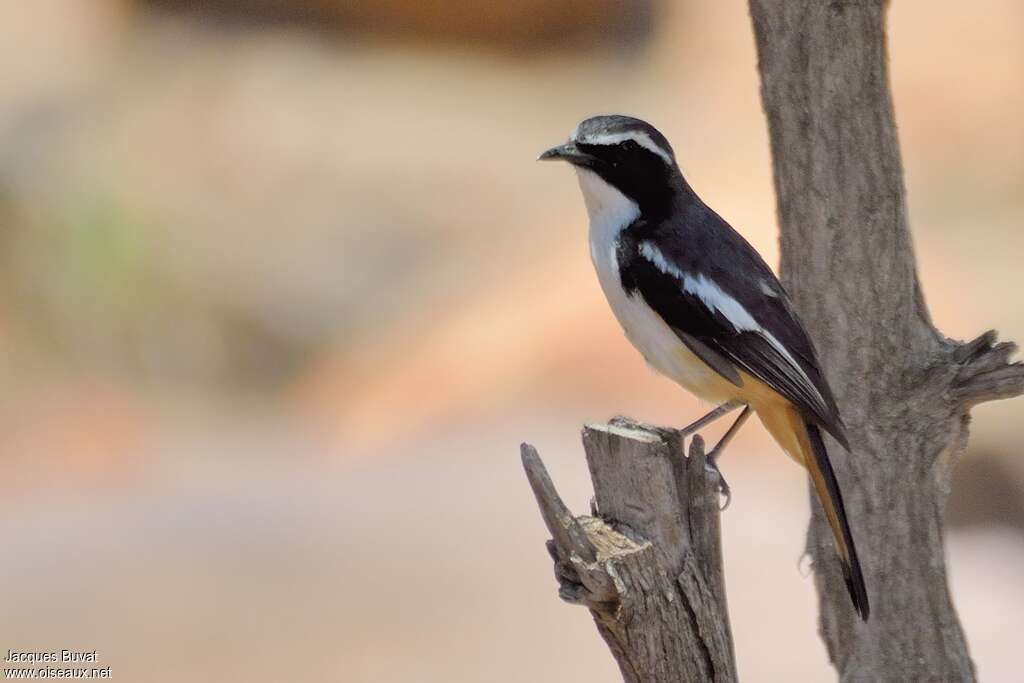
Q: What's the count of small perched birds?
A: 1